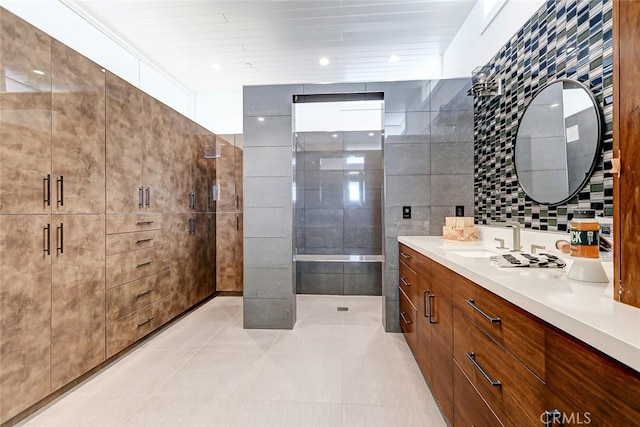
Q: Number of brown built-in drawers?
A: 11